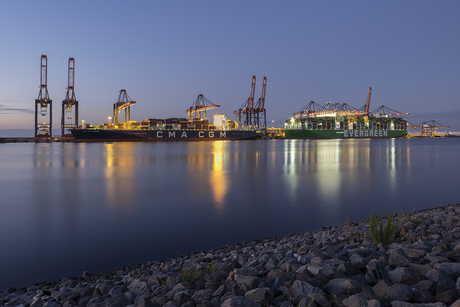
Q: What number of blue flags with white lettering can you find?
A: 0